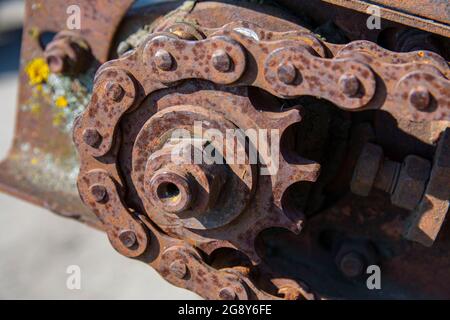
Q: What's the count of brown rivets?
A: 11